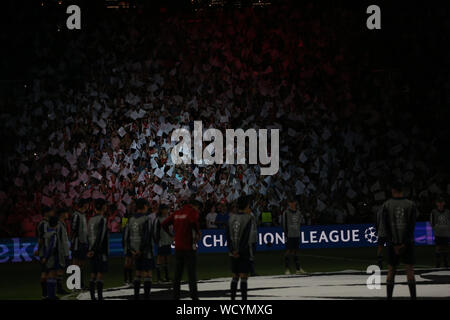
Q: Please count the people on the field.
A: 15